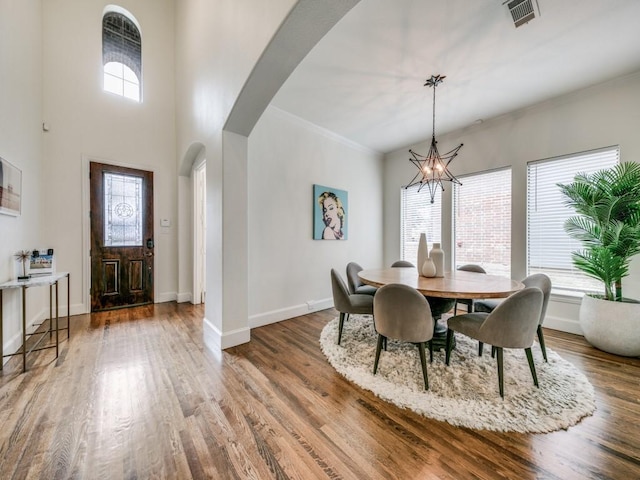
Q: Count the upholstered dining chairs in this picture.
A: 7